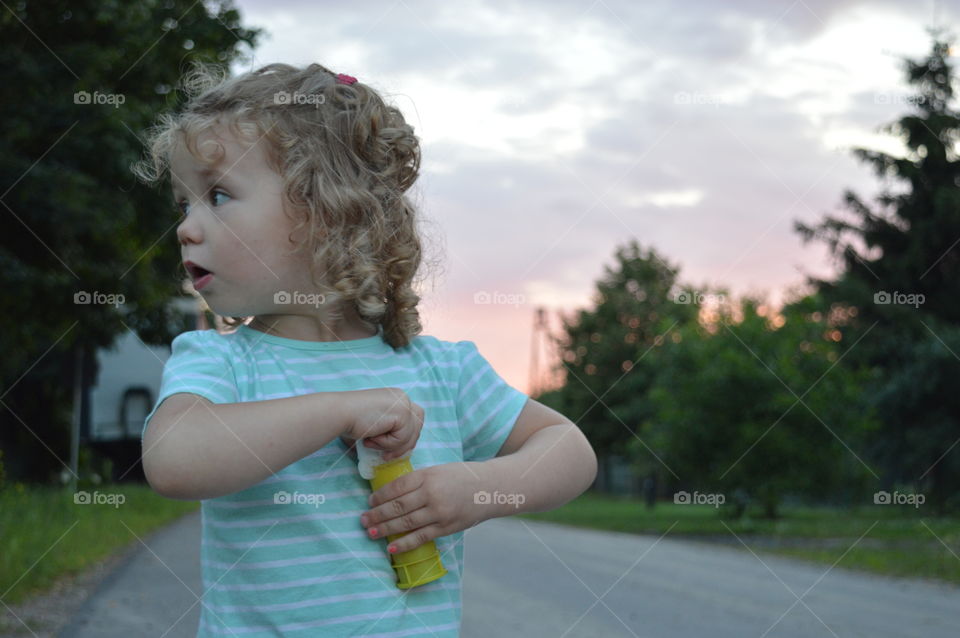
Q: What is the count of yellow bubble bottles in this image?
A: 1